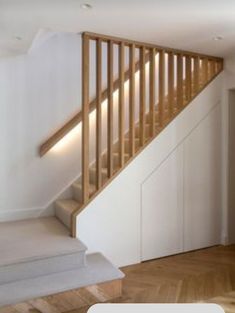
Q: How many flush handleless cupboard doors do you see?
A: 2